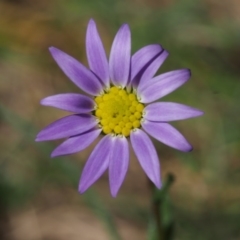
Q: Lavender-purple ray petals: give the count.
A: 14